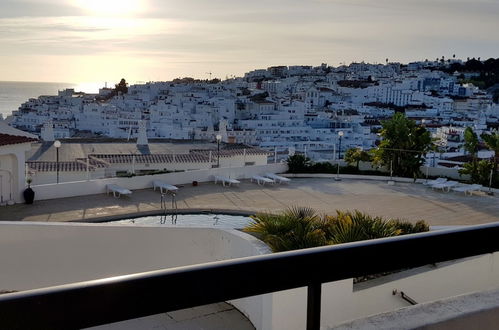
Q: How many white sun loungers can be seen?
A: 8